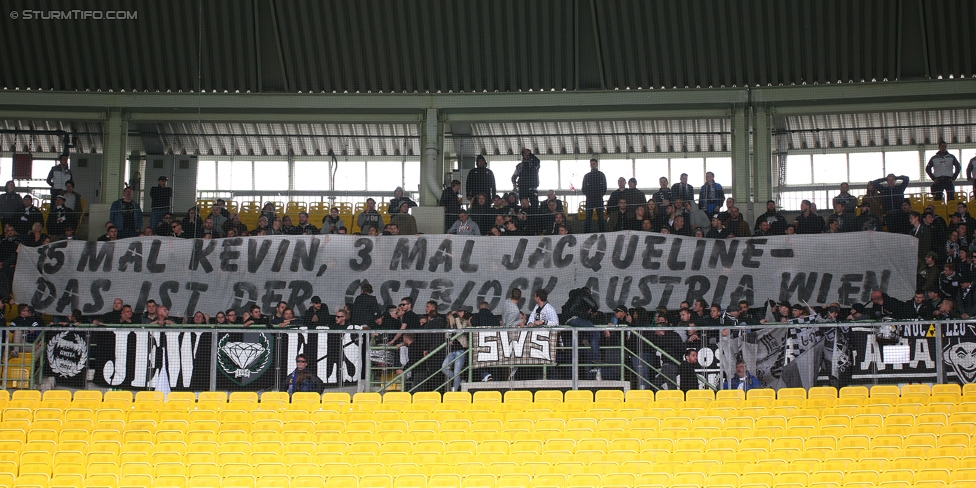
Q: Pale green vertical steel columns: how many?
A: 4